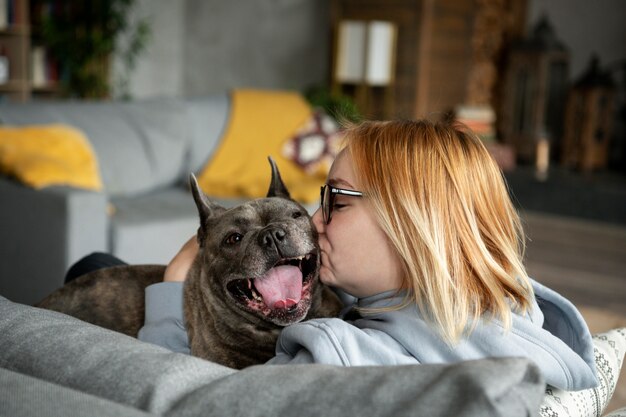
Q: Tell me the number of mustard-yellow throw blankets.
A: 1